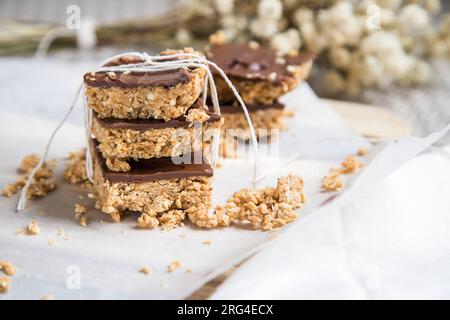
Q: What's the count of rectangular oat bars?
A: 5